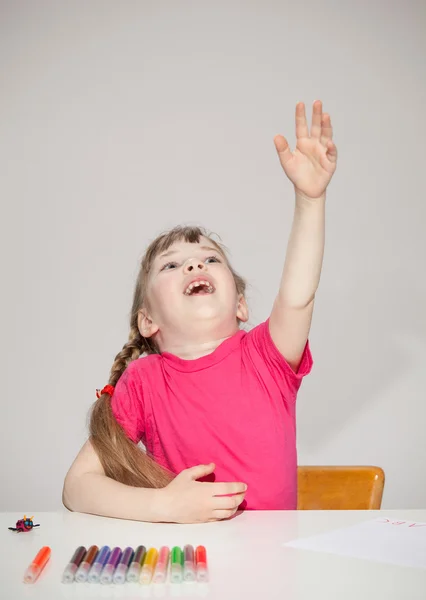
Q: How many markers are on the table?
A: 12